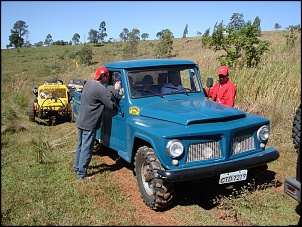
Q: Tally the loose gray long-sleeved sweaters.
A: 1